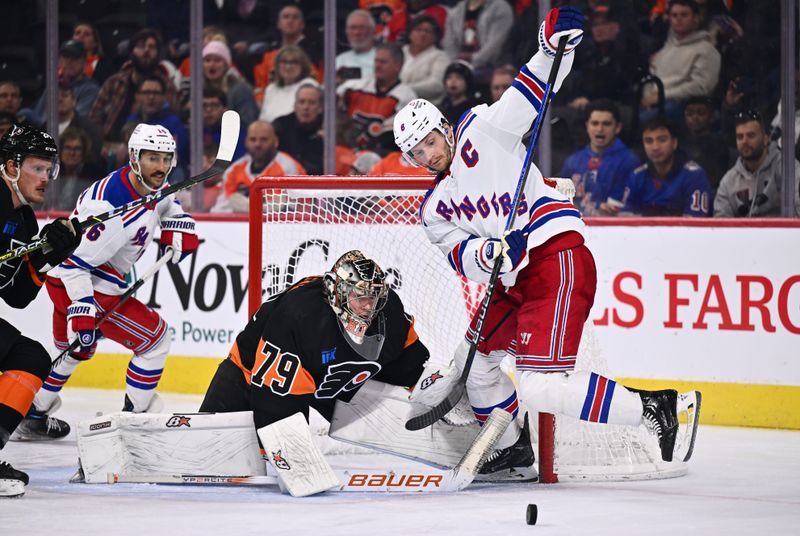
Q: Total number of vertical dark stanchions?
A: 5